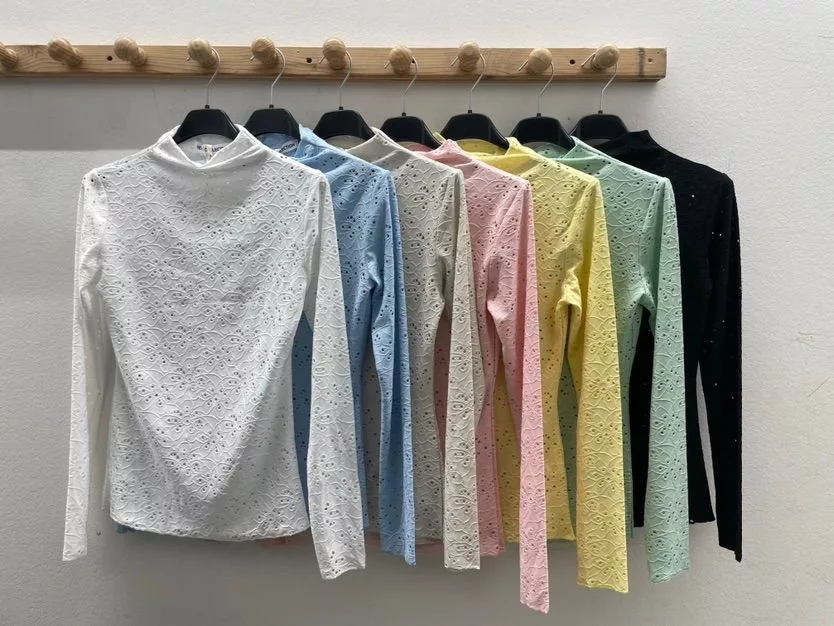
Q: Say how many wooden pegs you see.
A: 10